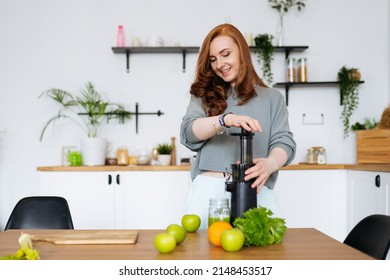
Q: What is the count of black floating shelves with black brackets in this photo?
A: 2